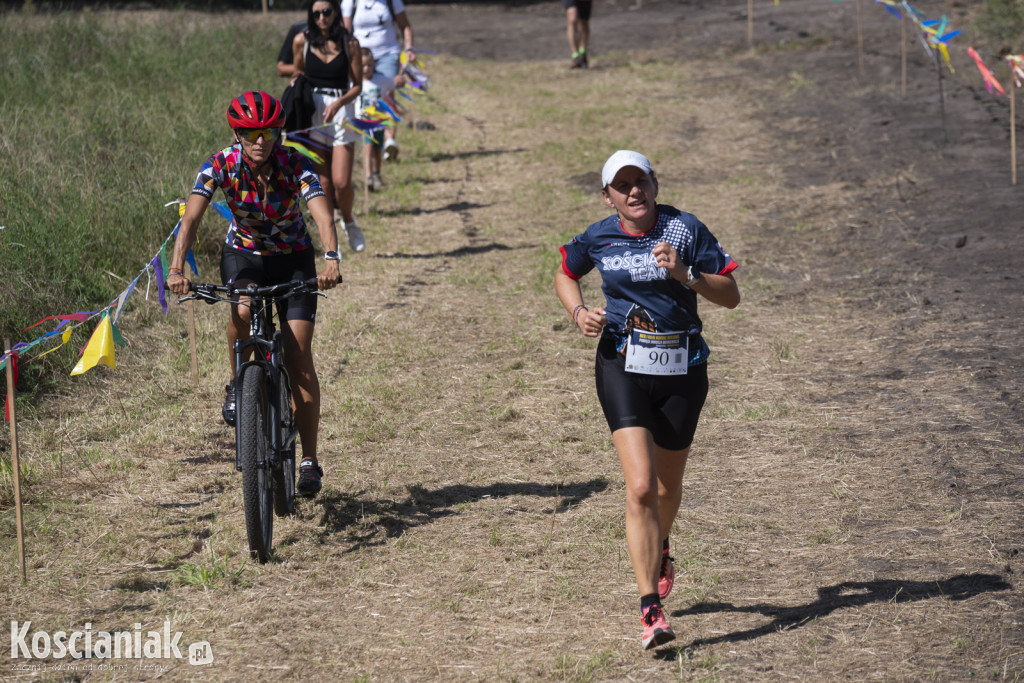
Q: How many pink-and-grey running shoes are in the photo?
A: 2